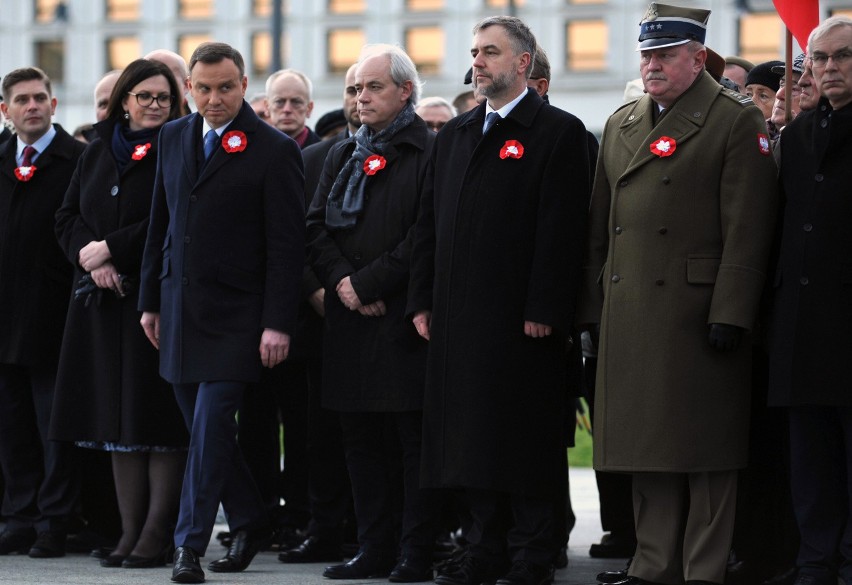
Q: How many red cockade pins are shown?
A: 6